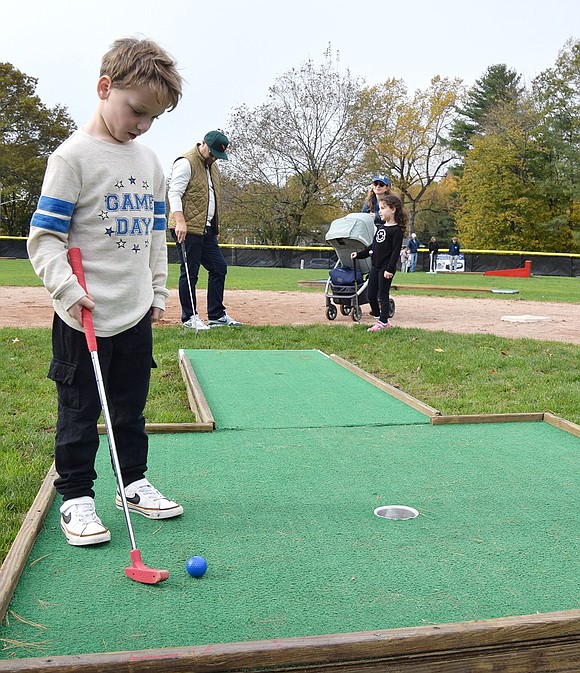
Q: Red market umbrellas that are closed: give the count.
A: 0